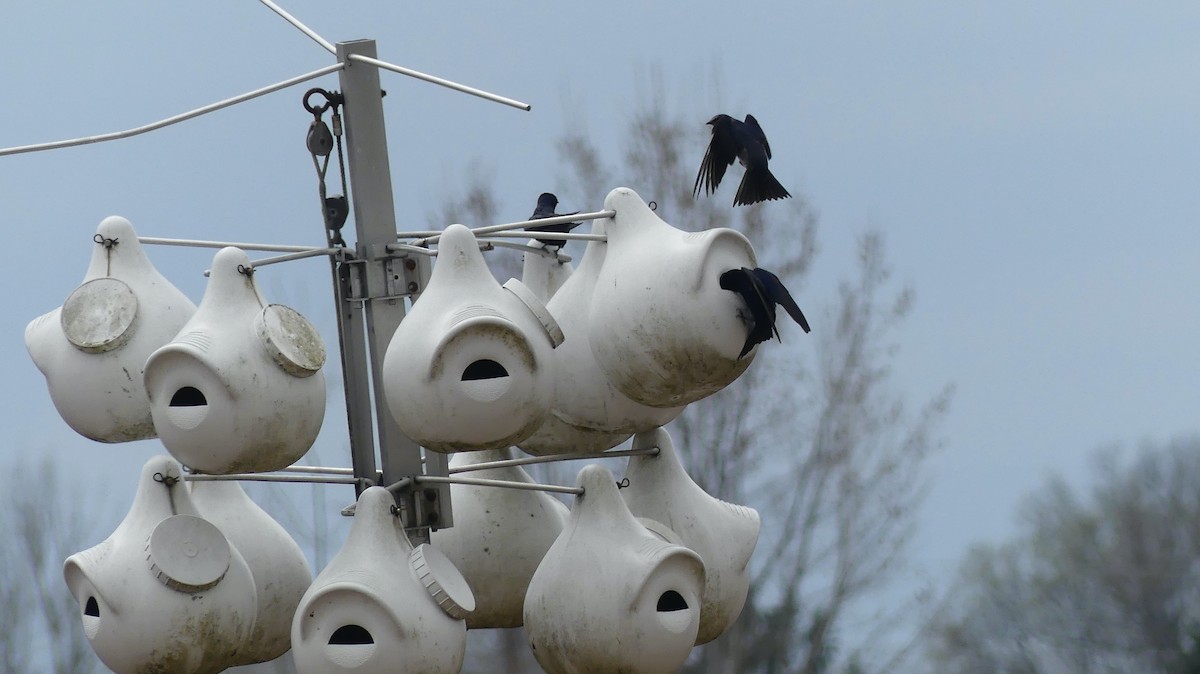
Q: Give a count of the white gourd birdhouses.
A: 12